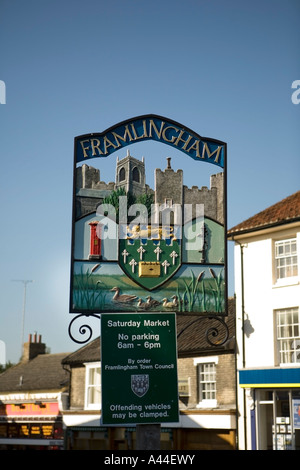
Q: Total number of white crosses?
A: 6